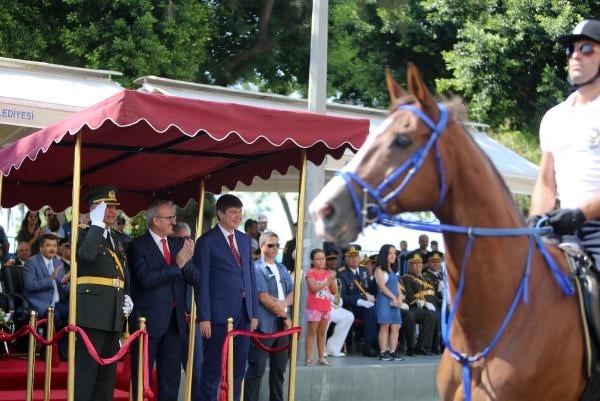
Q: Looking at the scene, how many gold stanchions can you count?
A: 4